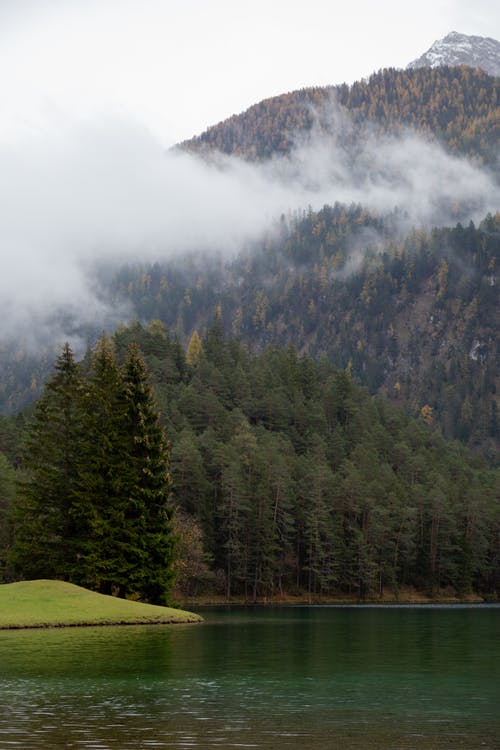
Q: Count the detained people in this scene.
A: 0